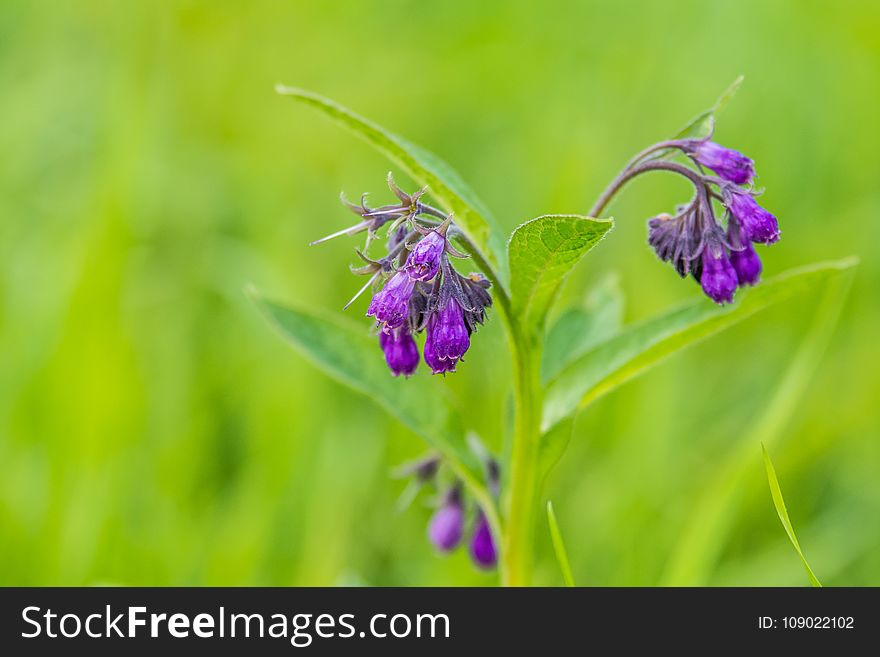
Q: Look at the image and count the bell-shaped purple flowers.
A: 11